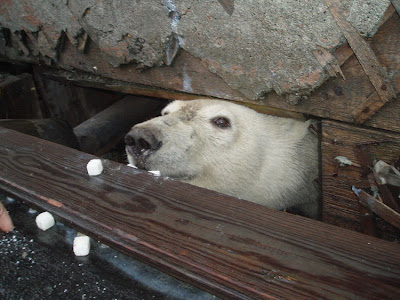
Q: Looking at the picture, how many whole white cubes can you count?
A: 3